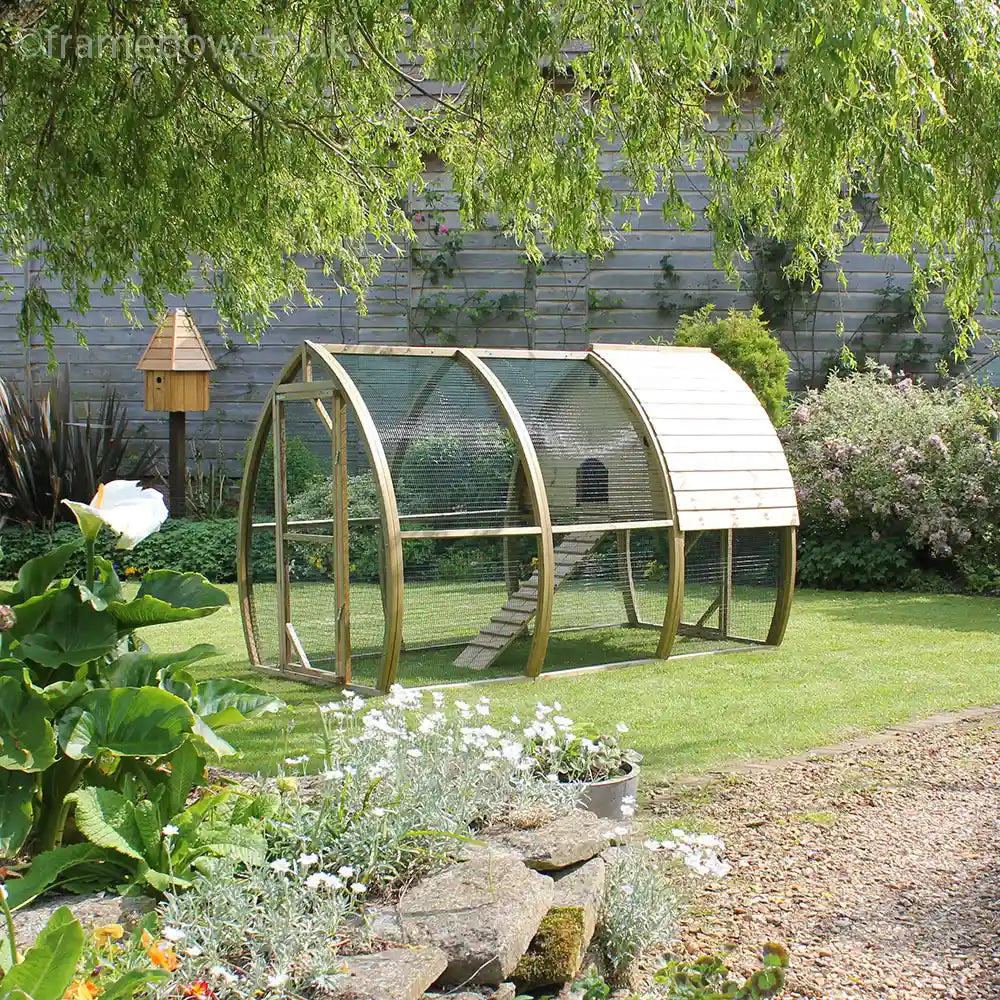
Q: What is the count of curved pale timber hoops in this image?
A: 4